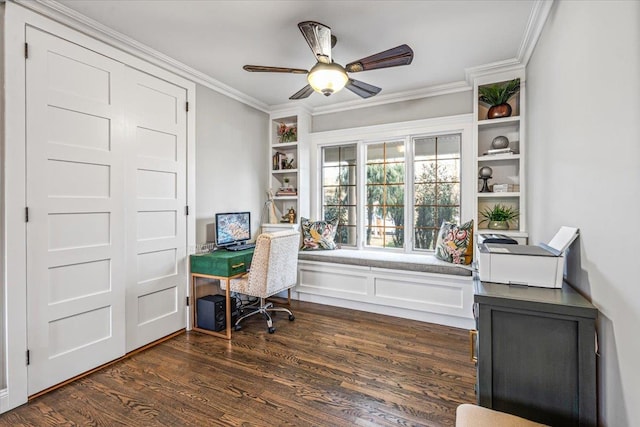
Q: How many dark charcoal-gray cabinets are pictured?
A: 1